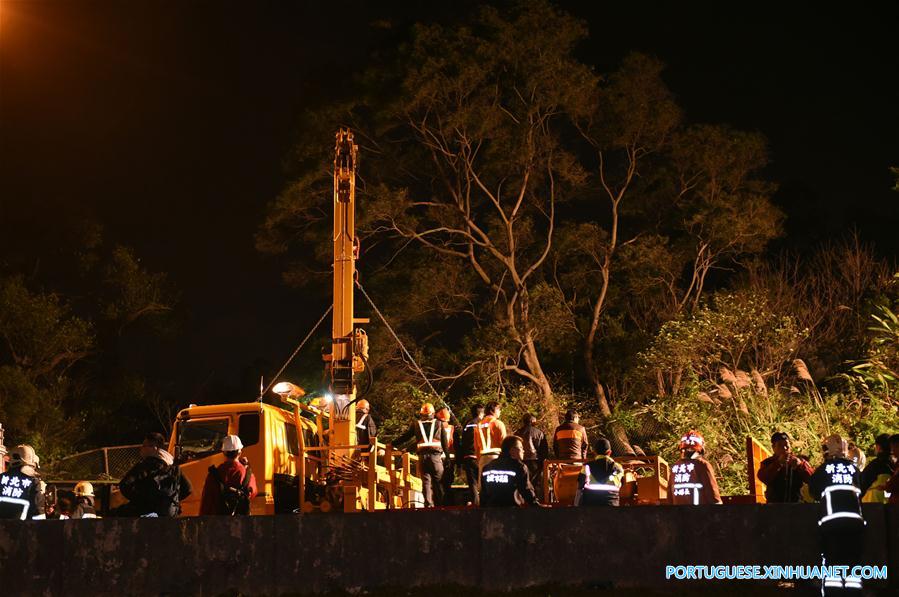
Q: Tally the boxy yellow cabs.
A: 1